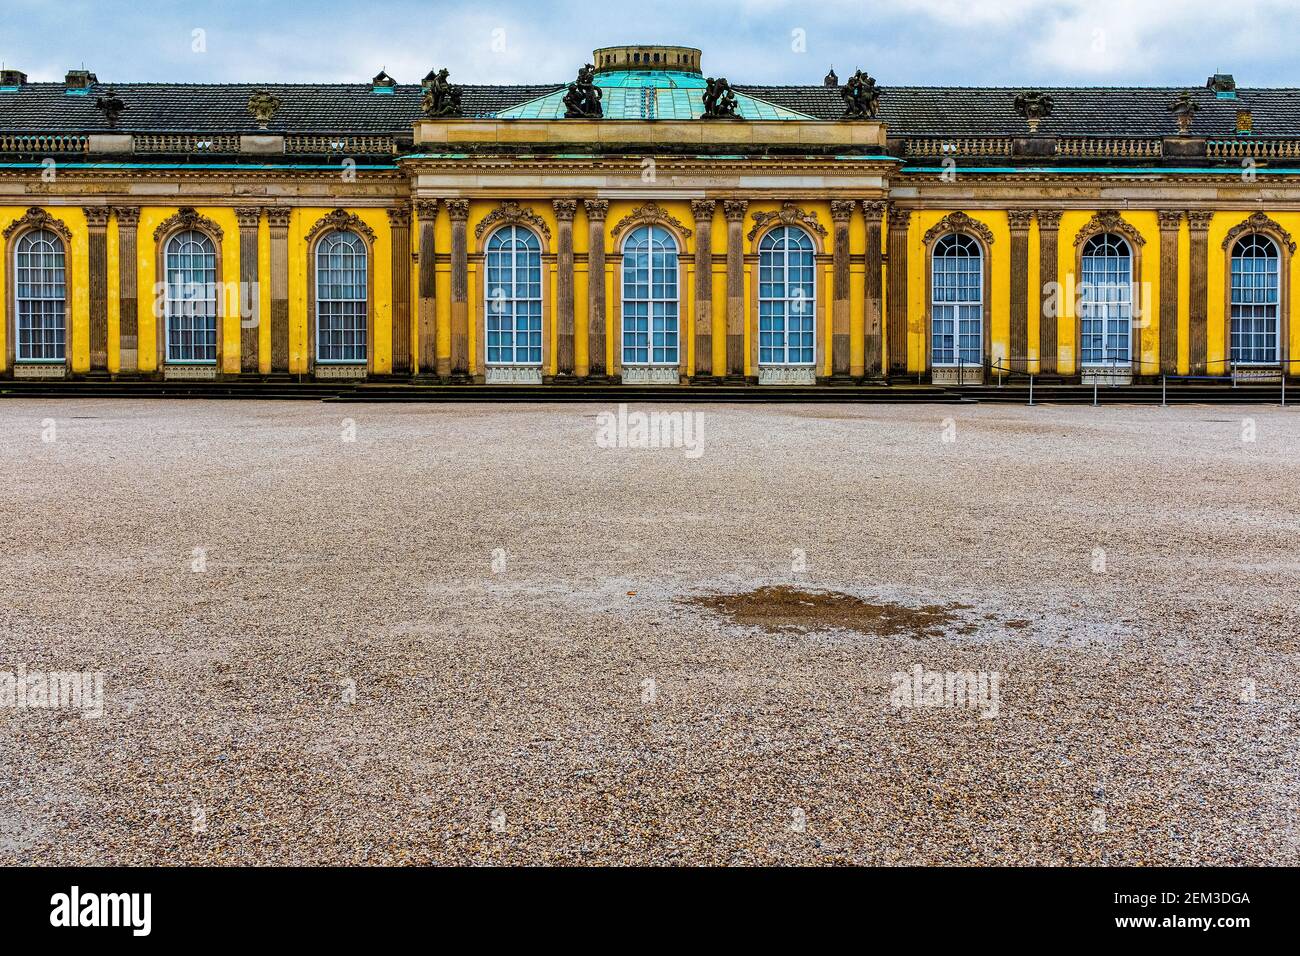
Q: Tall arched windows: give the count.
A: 9